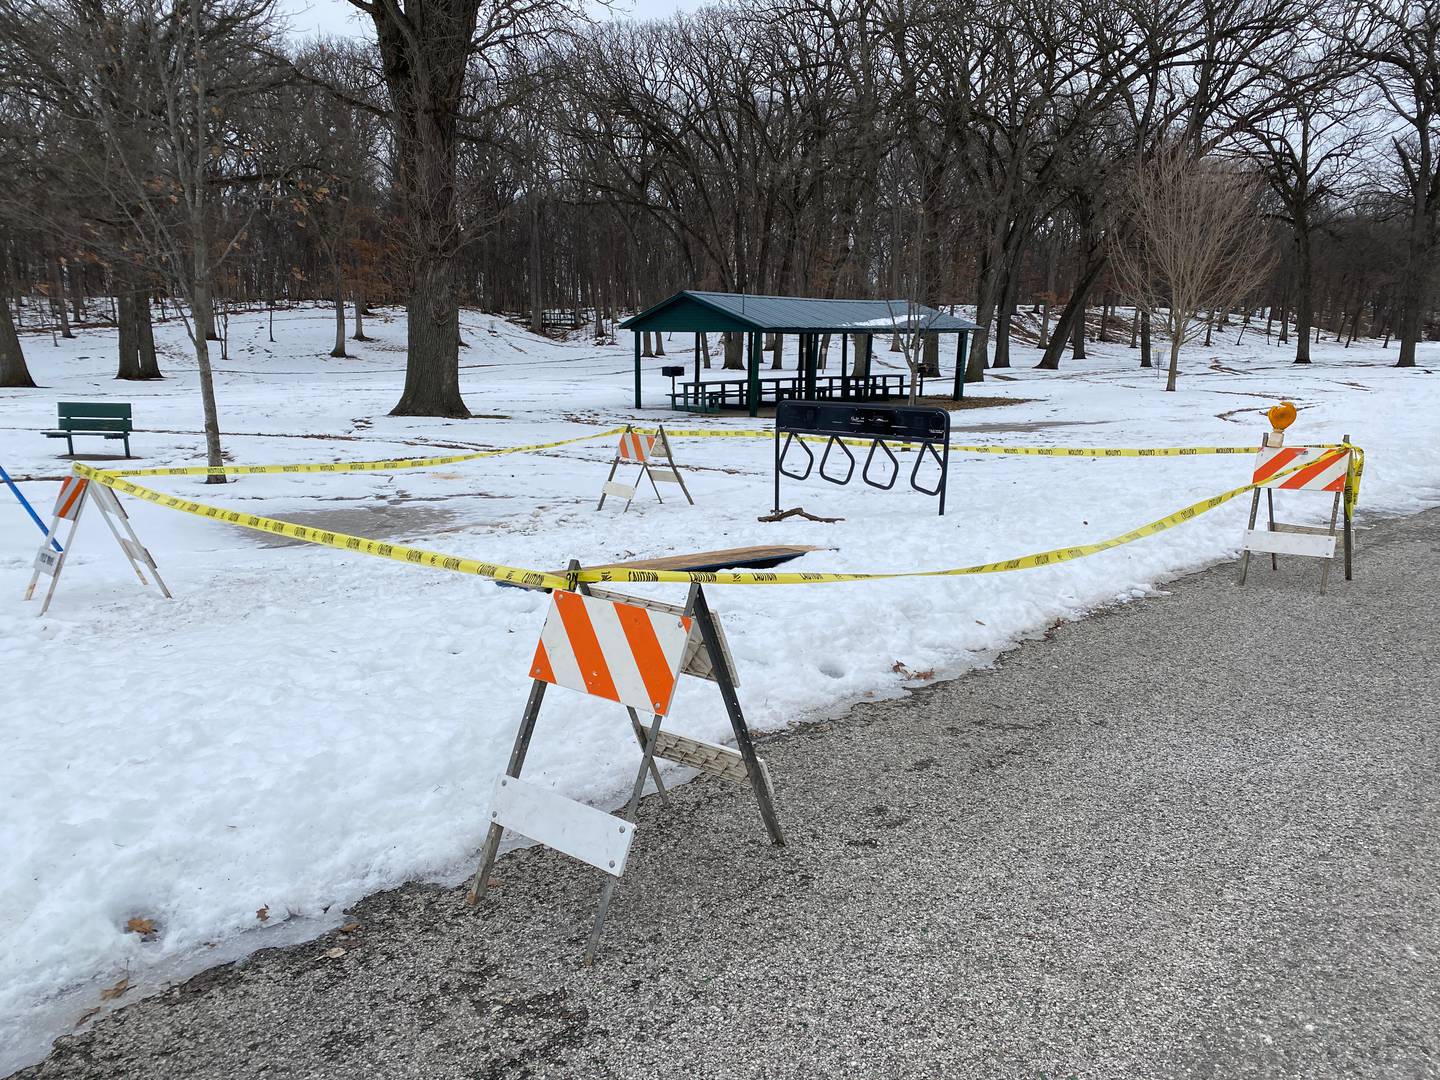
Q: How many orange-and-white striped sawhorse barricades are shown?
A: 4